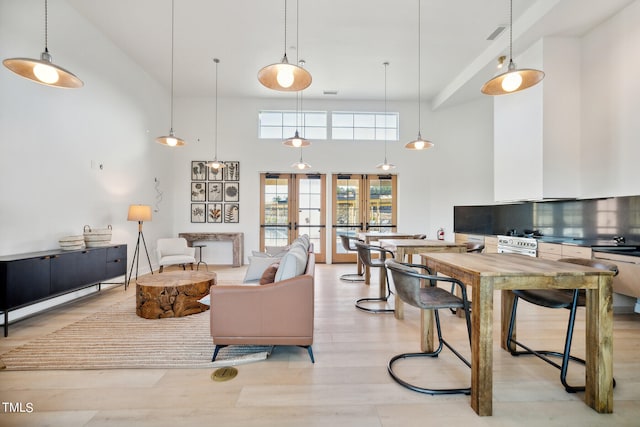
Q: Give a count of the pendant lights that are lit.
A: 9